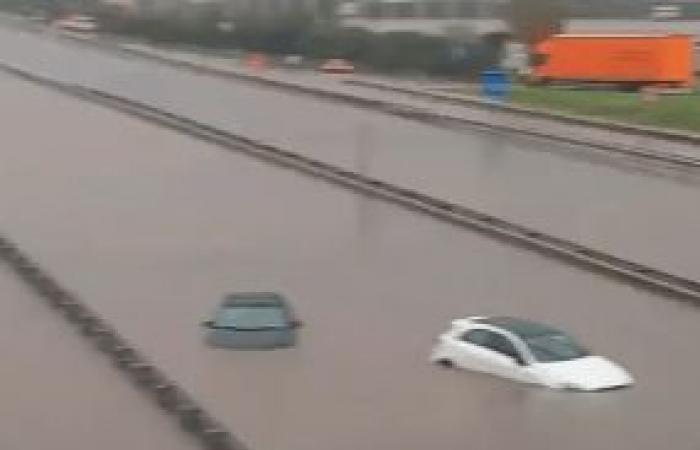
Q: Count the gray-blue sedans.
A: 1